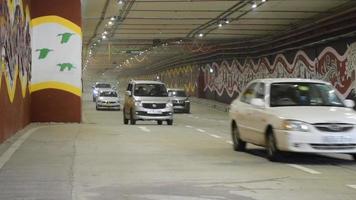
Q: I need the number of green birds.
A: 3